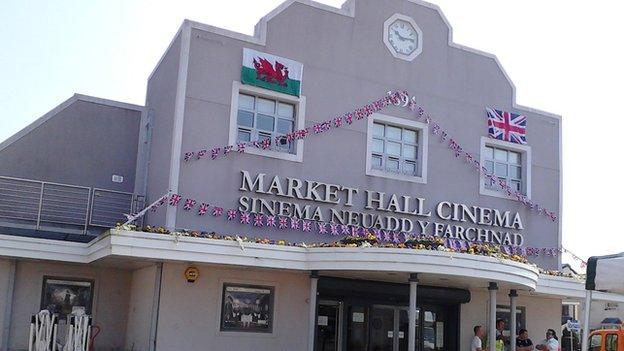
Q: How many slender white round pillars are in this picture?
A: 4